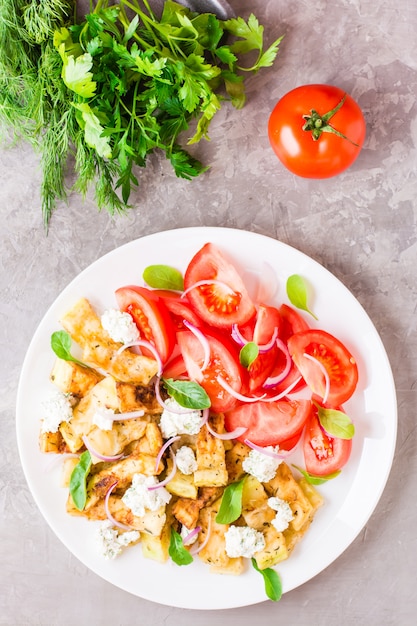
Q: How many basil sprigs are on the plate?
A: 11